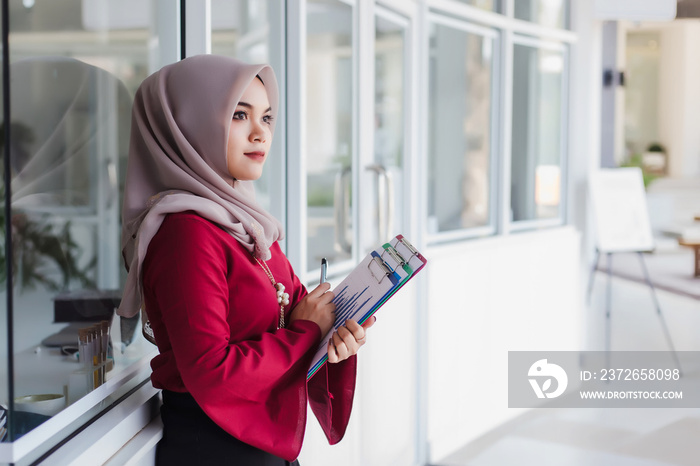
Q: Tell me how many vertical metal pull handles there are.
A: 2